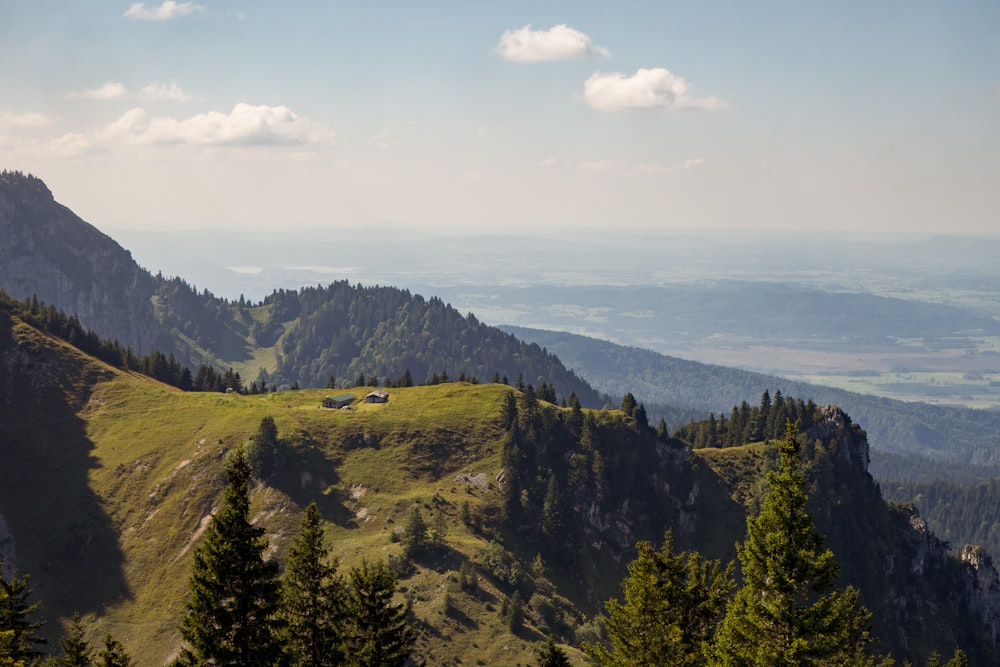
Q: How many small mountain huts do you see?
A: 2